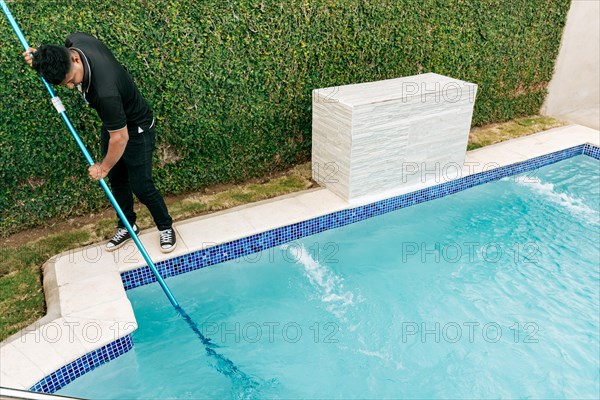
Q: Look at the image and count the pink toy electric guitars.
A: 0